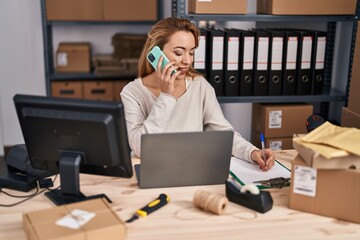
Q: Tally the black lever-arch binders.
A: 9